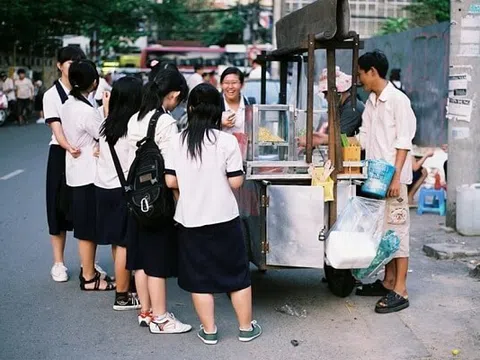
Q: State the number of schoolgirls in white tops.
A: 6